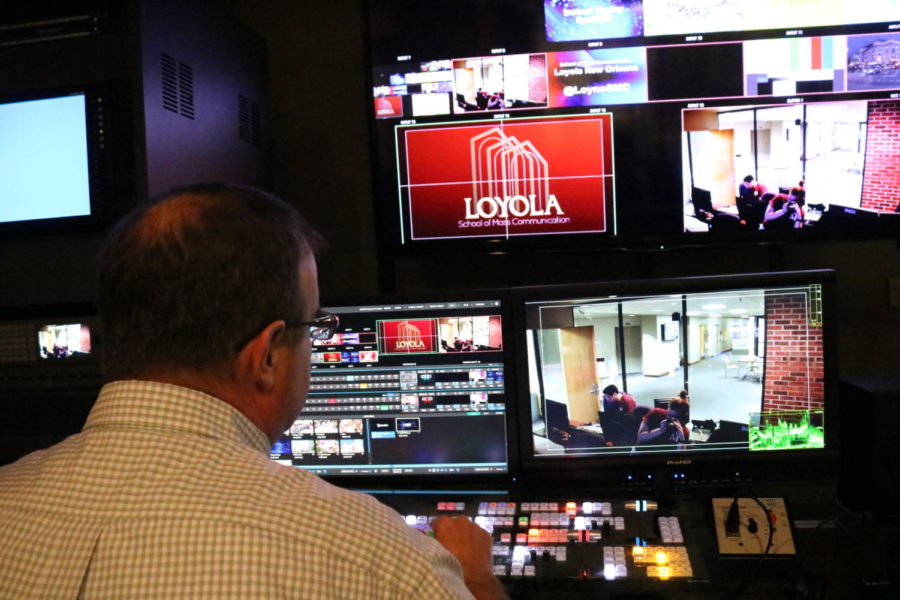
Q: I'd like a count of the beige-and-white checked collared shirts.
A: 1